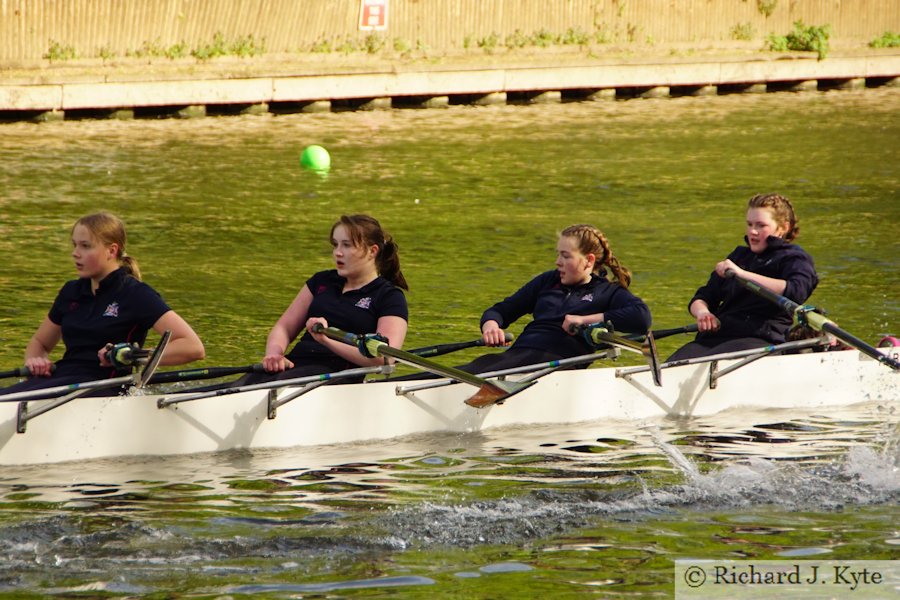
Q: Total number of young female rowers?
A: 4